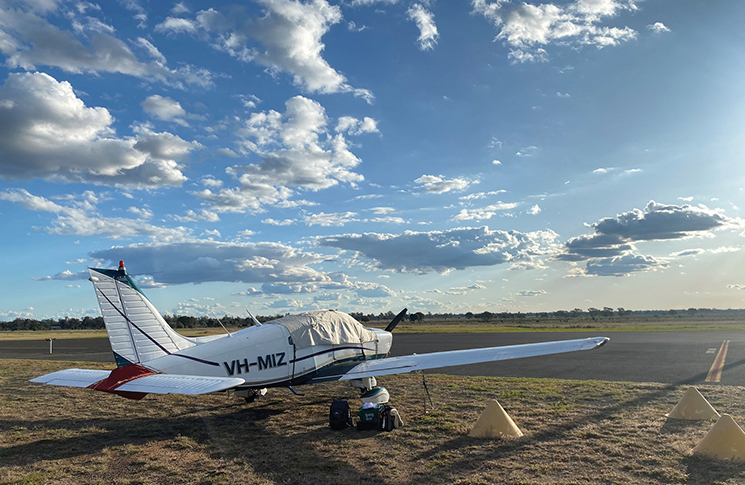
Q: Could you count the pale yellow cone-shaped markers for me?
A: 3